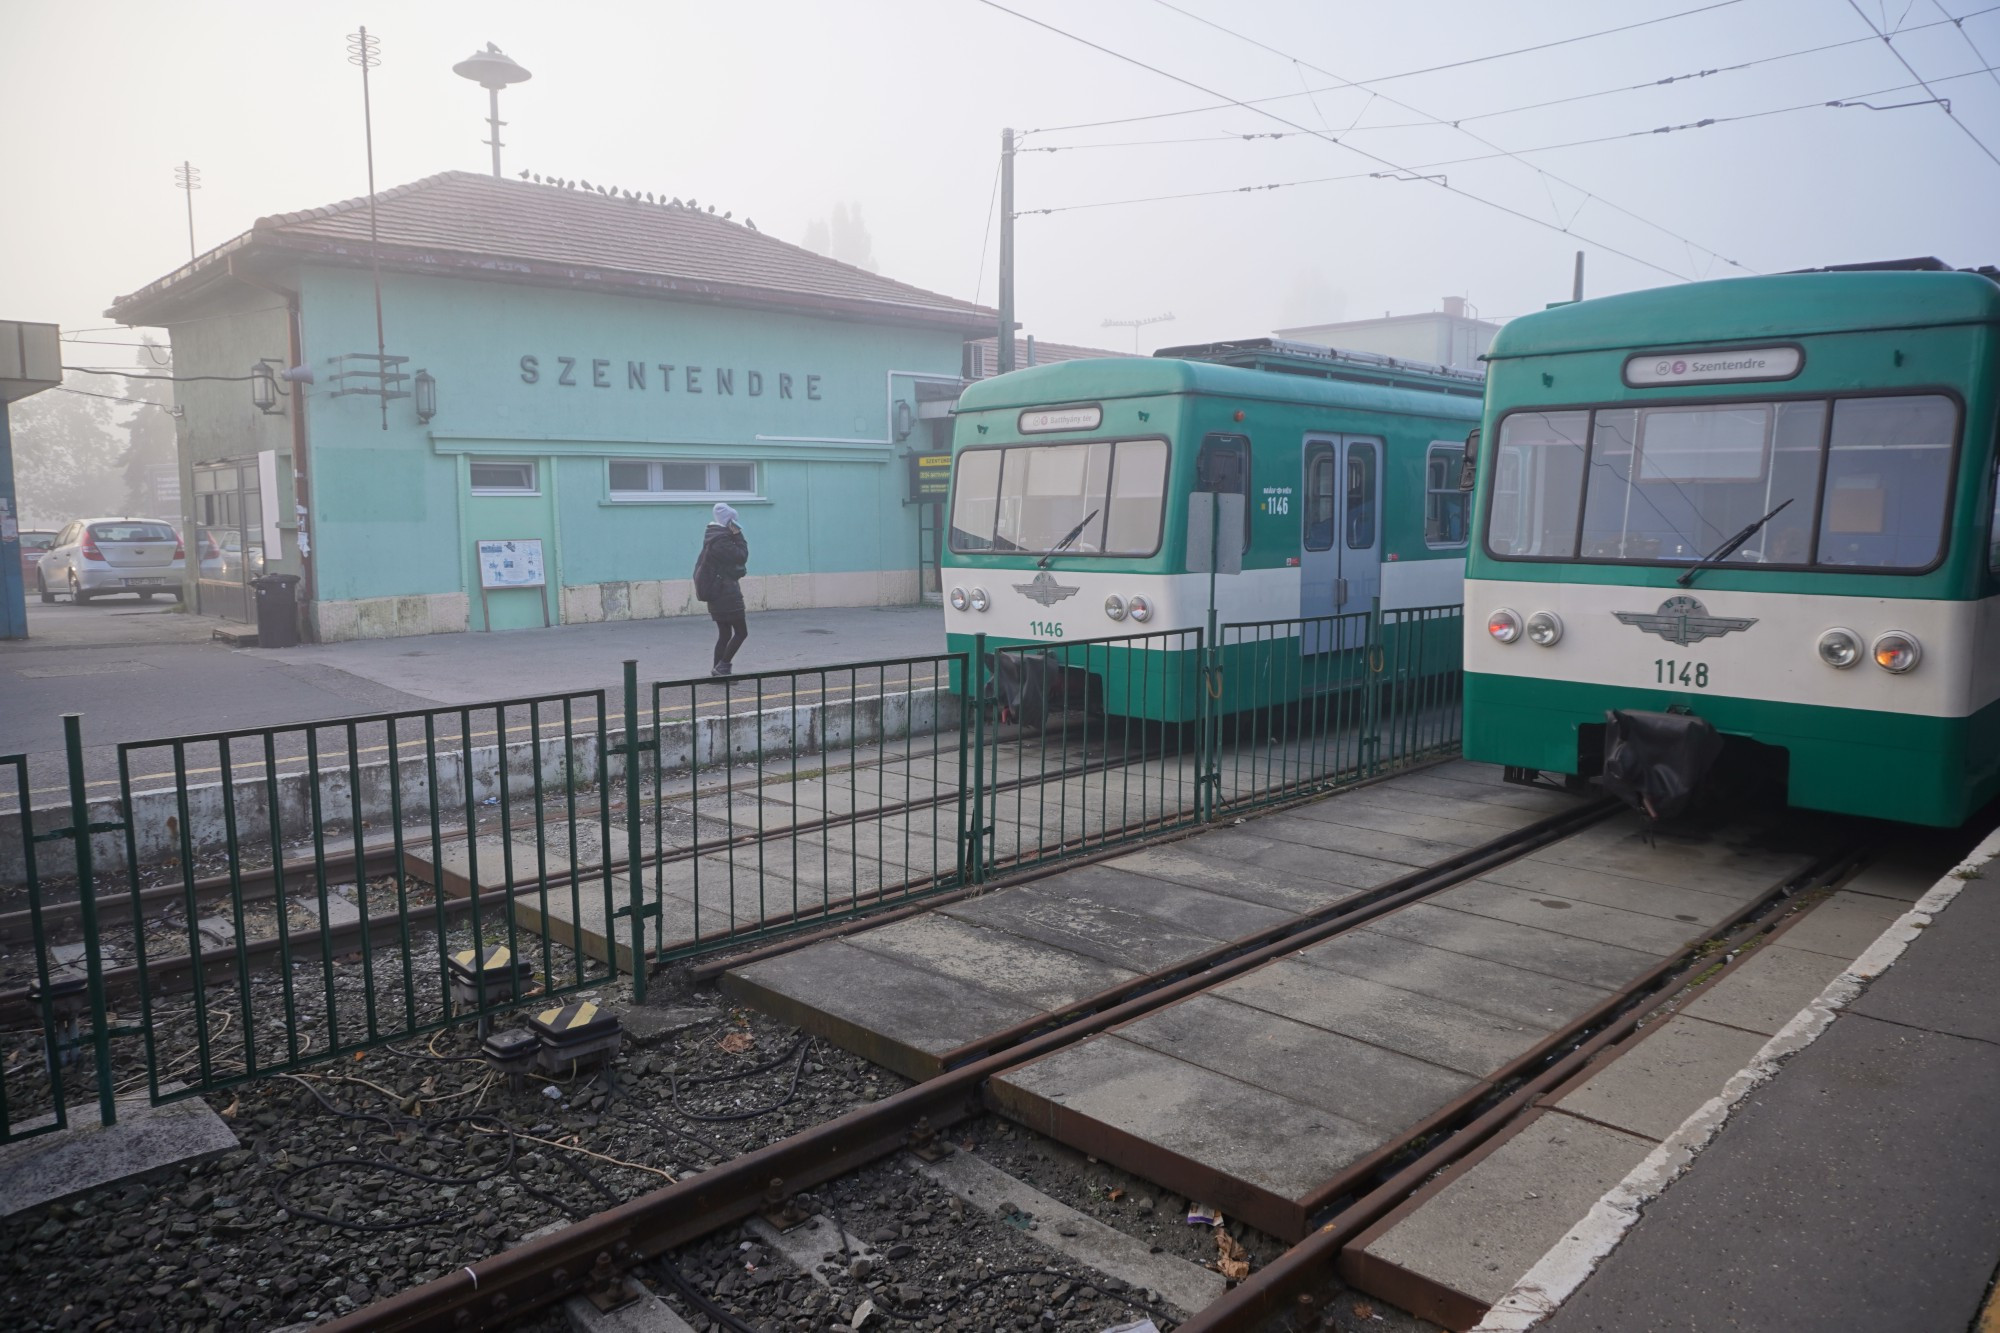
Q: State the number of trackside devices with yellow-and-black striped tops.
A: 2